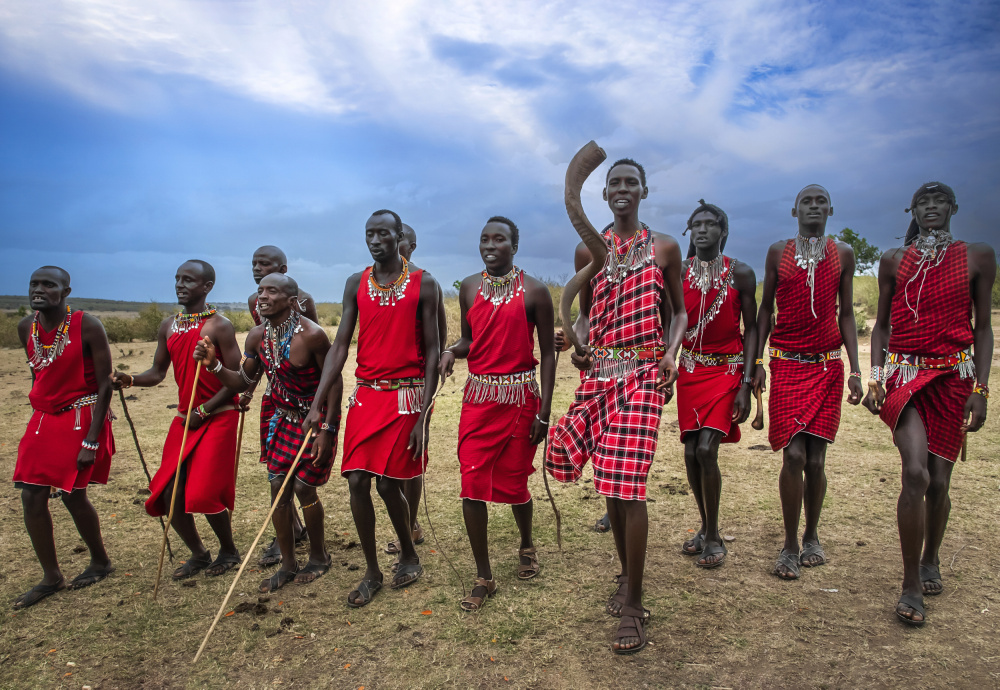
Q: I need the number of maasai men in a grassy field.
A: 11